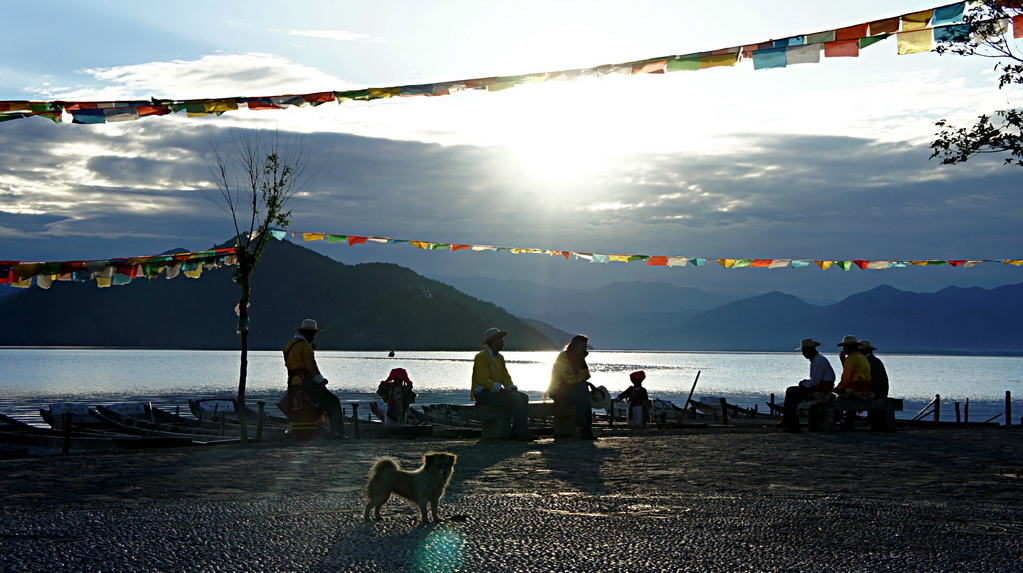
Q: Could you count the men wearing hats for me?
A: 5